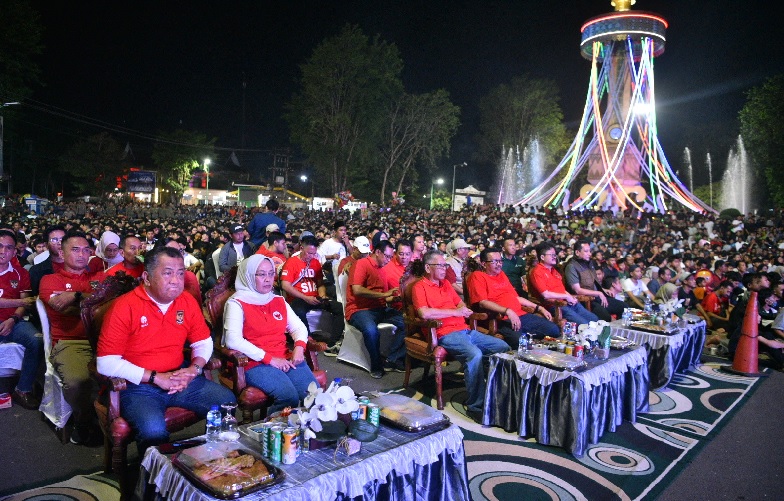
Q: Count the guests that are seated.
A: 6